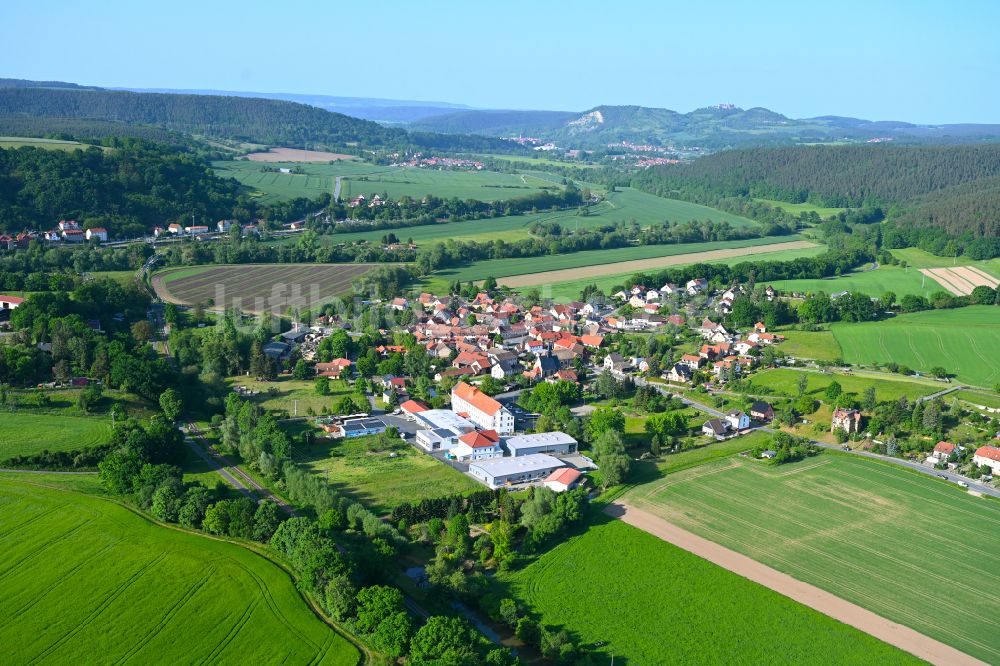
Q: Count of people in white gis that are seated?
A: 0